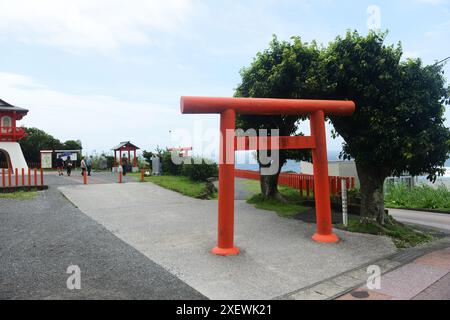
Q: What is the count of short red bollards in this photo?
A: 3